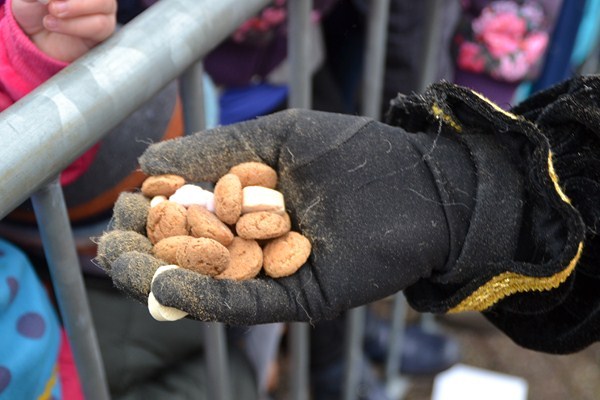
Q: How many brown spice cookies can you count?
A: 10